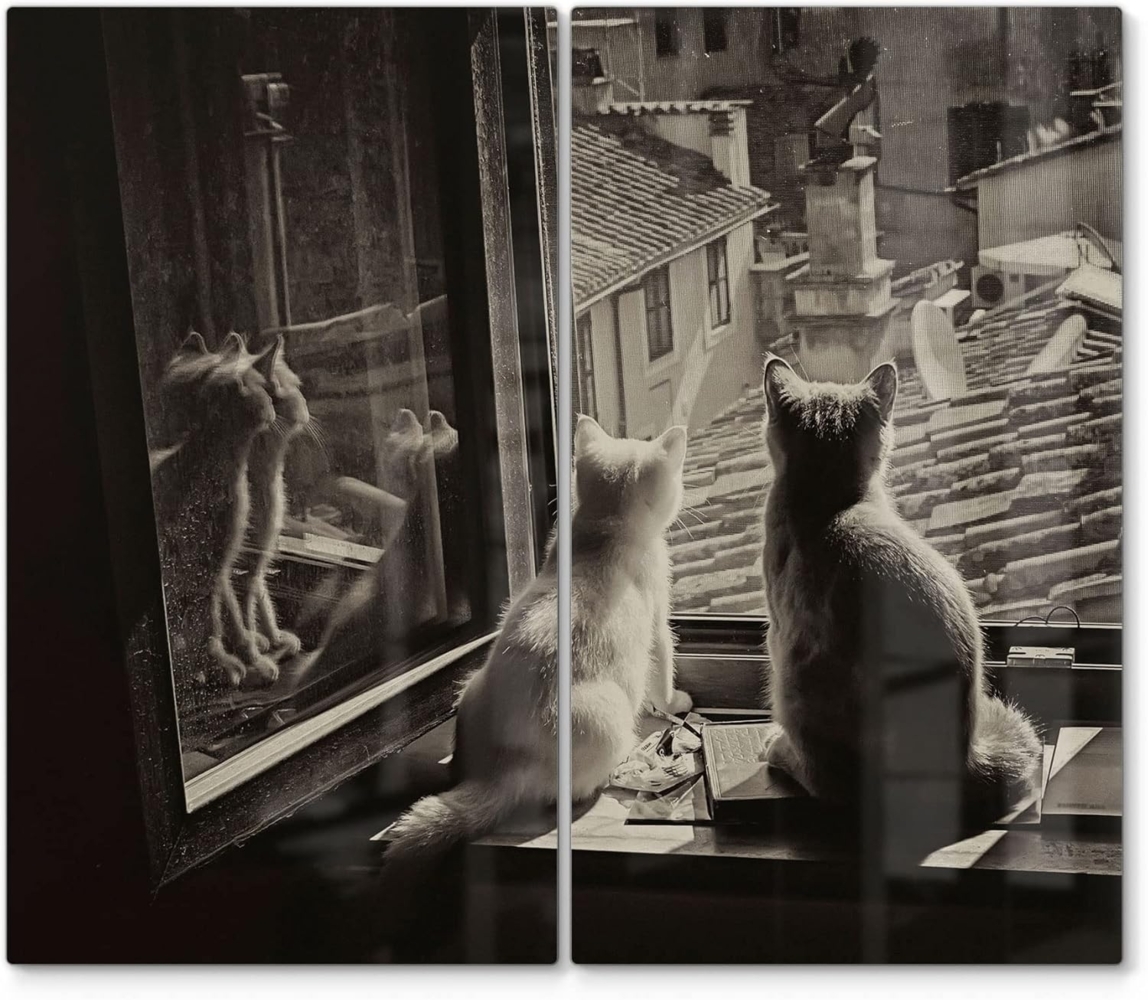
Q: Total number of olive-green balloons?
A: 0